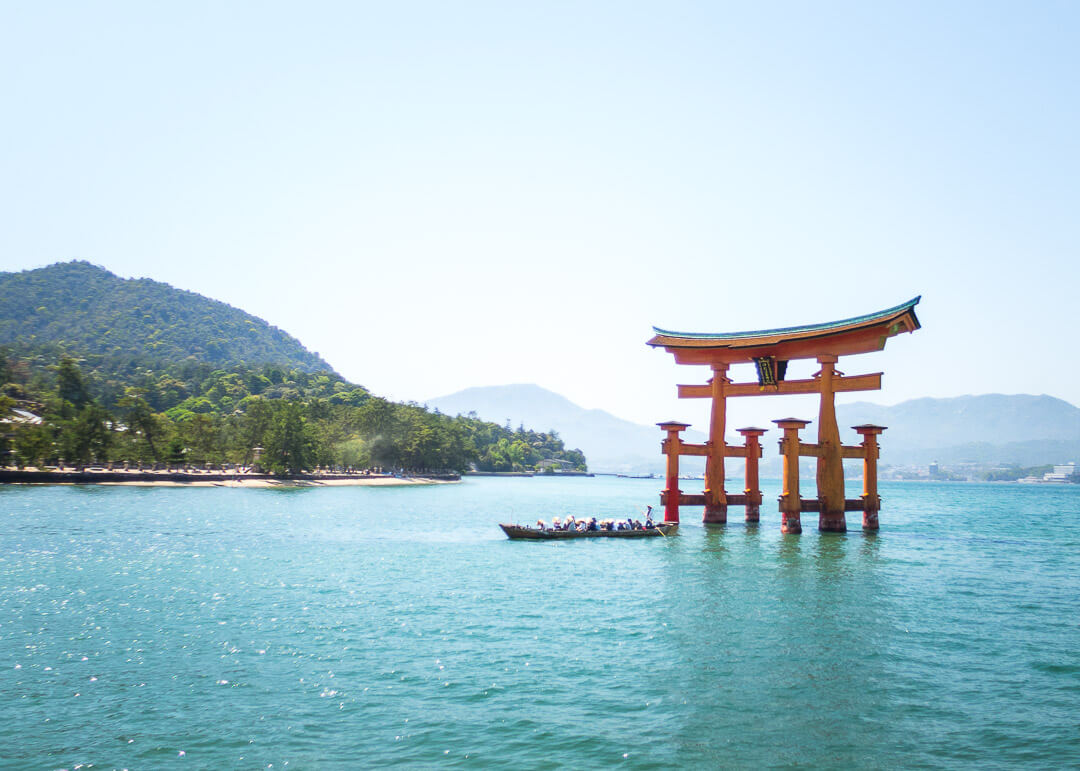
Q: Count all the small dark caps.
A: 4